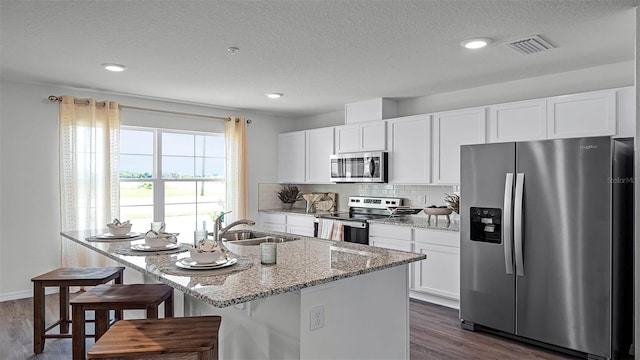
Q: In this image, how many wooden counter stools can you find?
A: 3